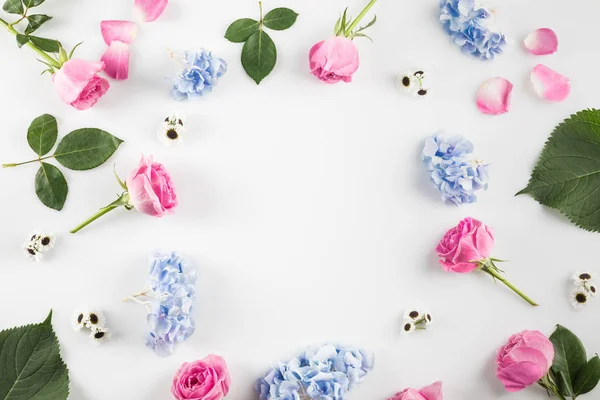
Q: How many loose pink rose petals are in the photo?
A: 6